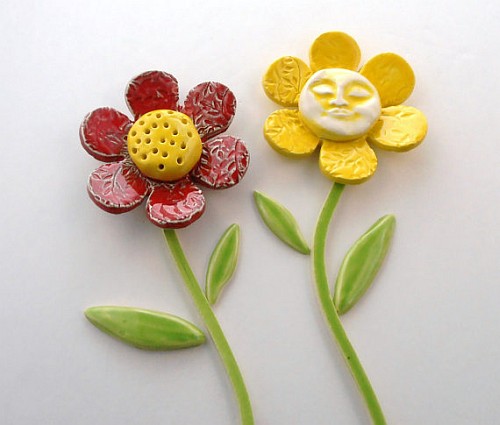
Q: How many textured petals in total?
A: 12